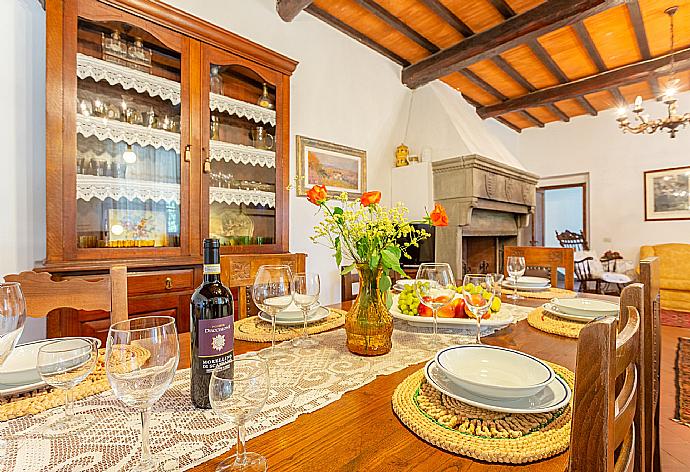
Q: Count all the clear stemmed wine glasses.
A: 9